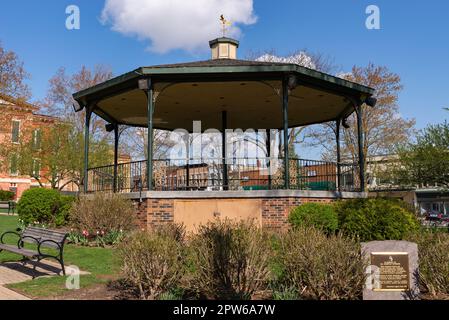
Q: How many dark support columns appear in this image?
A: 9